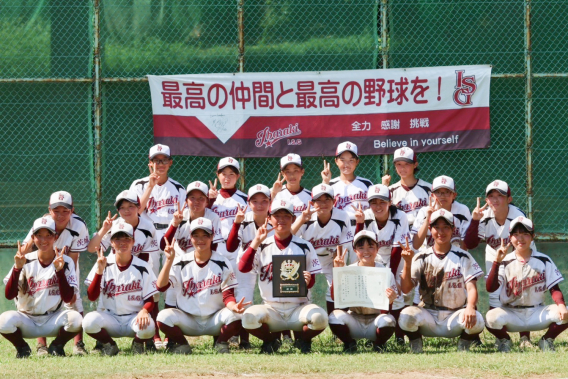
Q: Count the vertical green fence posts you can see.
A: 4